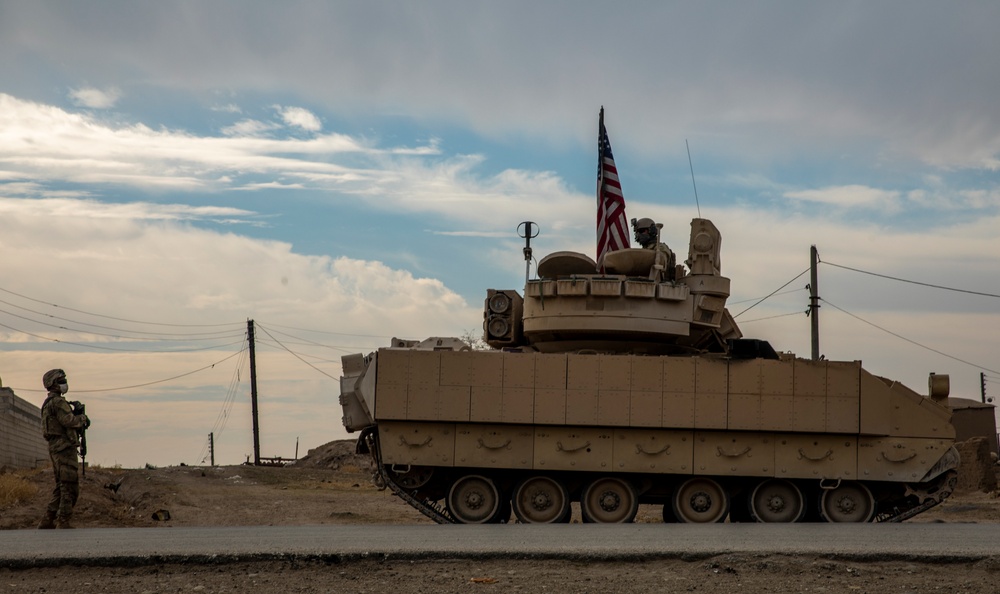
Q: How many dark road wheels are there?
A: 6